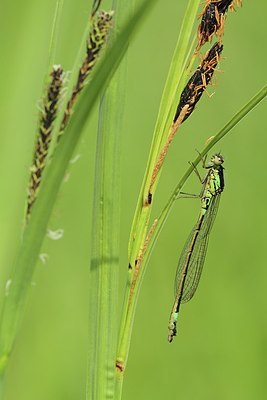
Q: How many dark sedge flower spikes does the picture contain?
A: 4